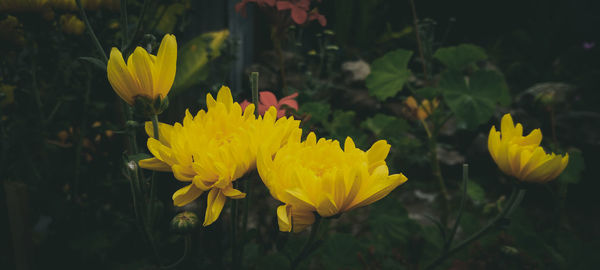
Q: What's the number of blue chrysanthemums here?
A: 0